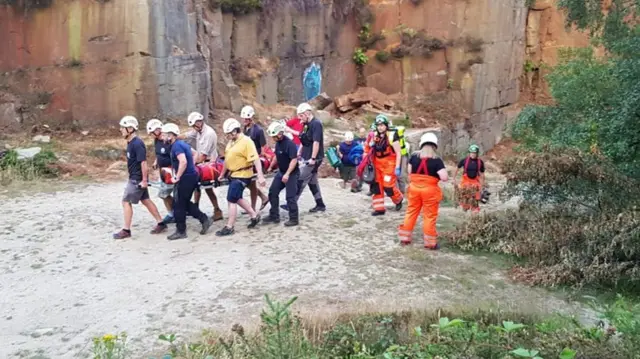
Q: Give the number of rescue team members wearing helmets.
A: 12